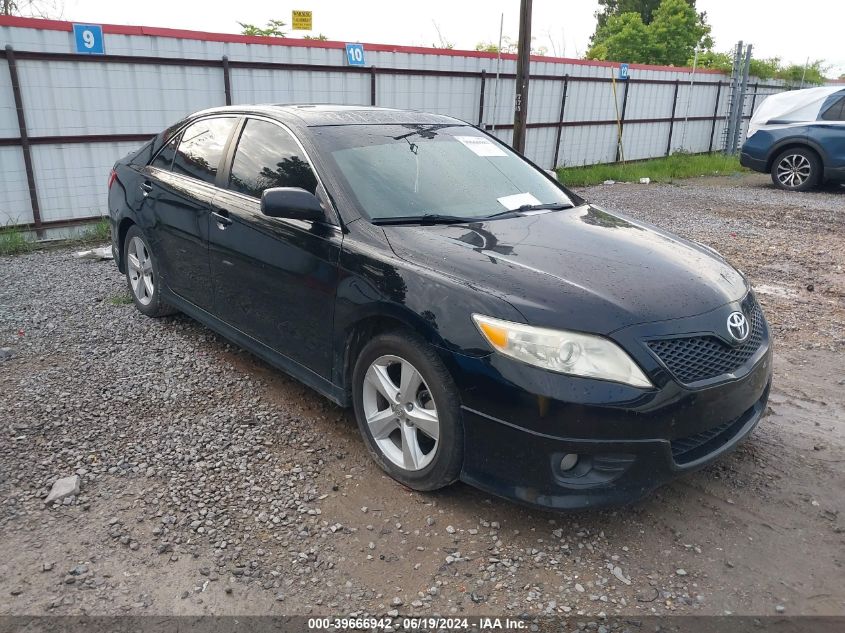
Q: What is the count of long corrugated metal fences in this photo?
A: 1